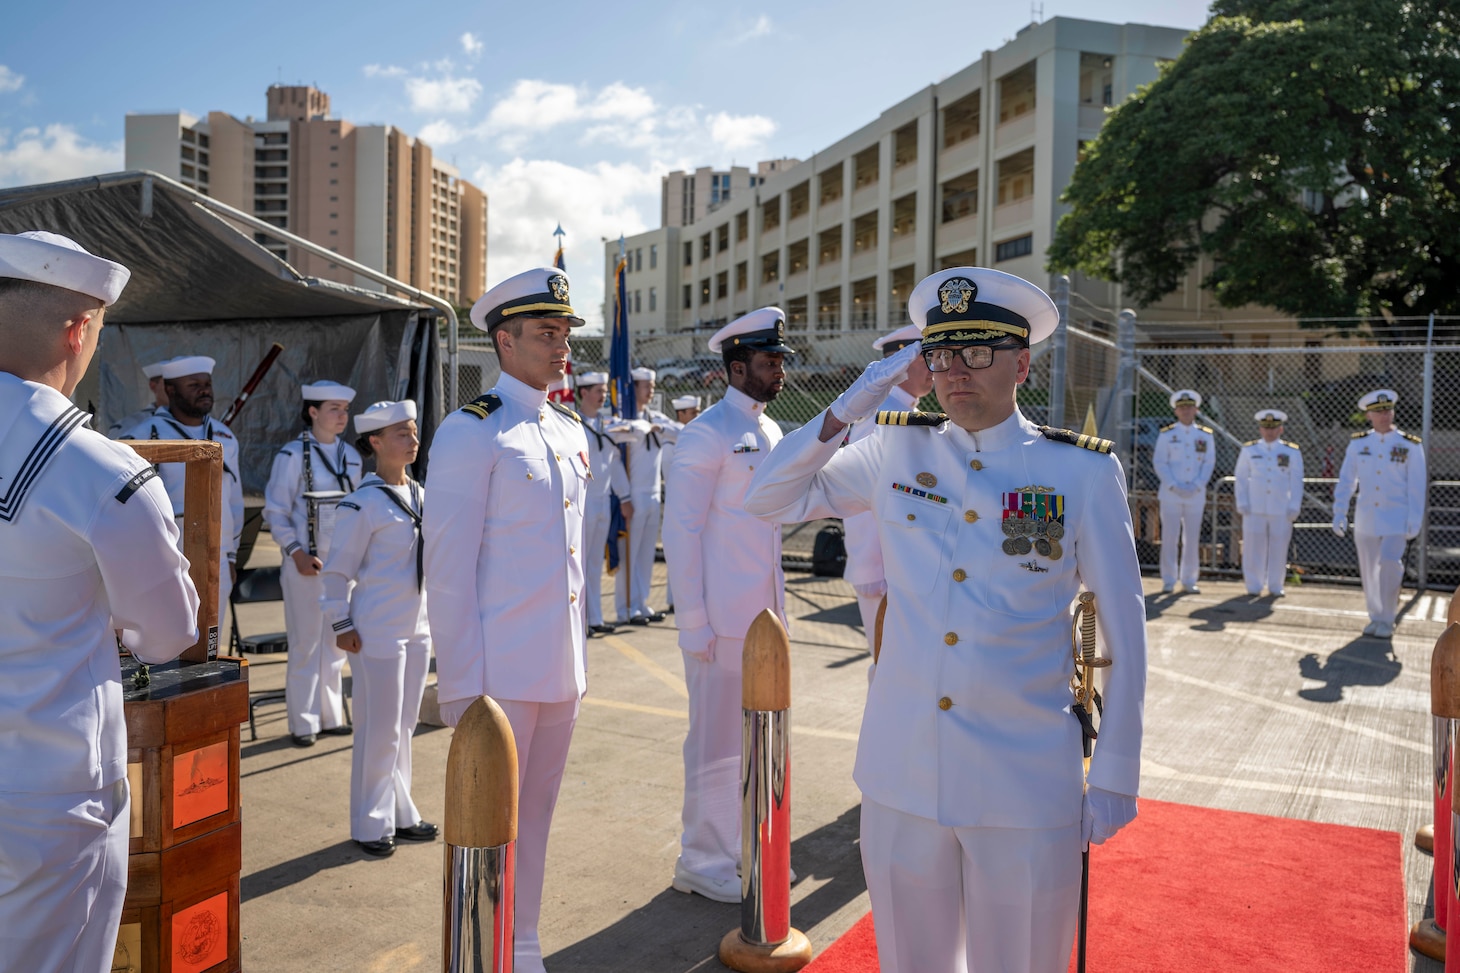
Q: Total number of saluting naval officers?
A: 1